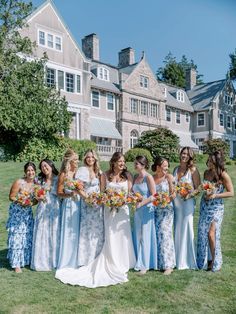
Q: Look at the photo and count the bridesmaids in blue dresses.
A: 8